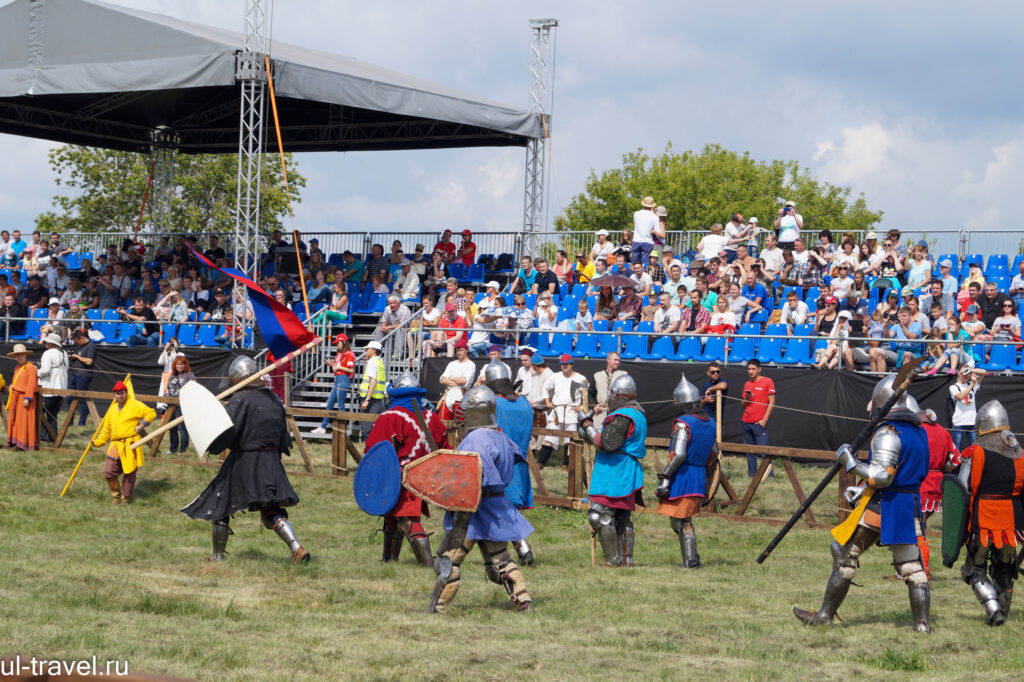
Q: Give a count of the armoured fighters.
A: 9